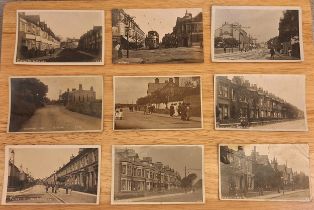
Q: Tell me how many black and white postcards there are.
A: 9